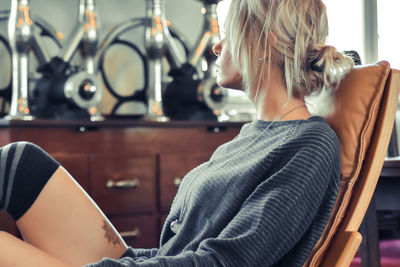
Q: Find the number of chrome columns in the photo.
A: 4